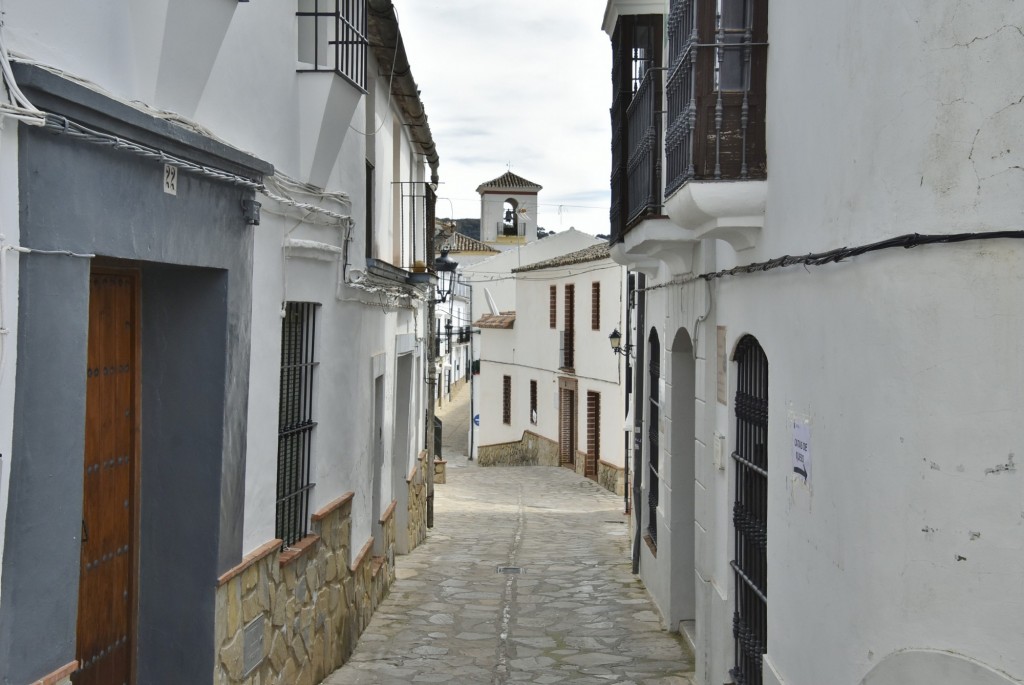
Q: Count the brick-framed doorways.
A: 2